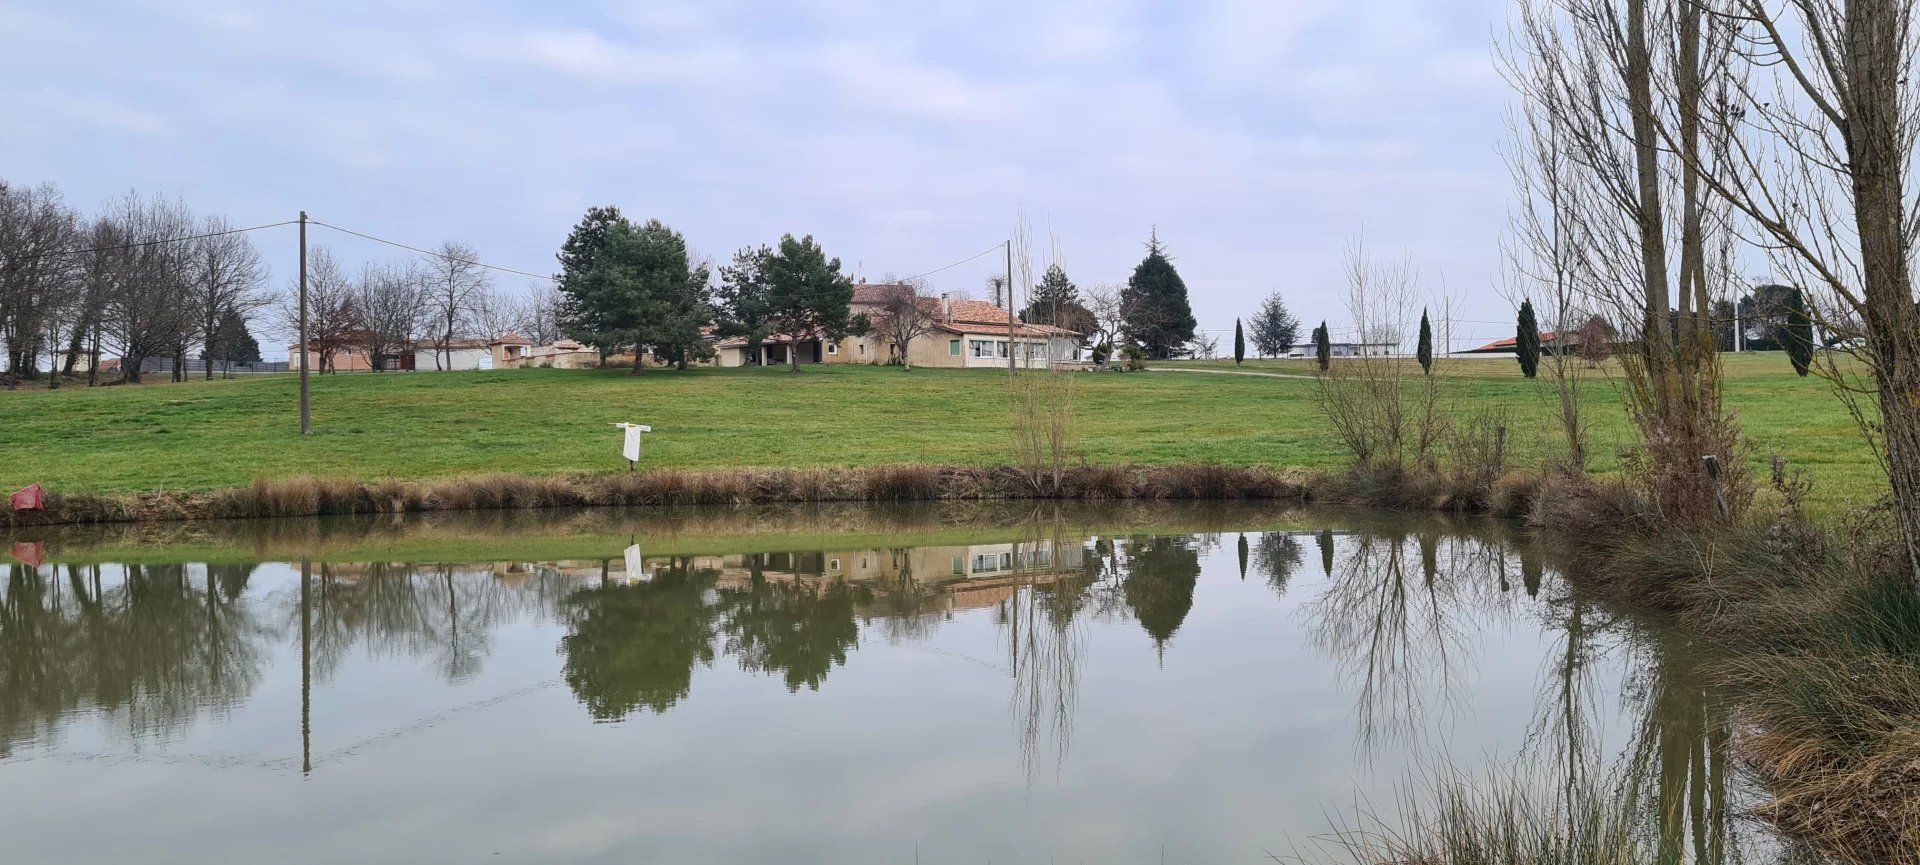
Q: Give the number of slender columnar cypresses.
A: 5